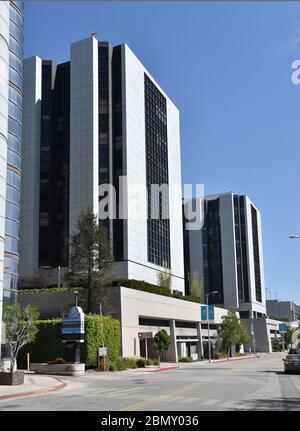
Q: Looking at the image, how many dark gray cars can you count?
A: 1